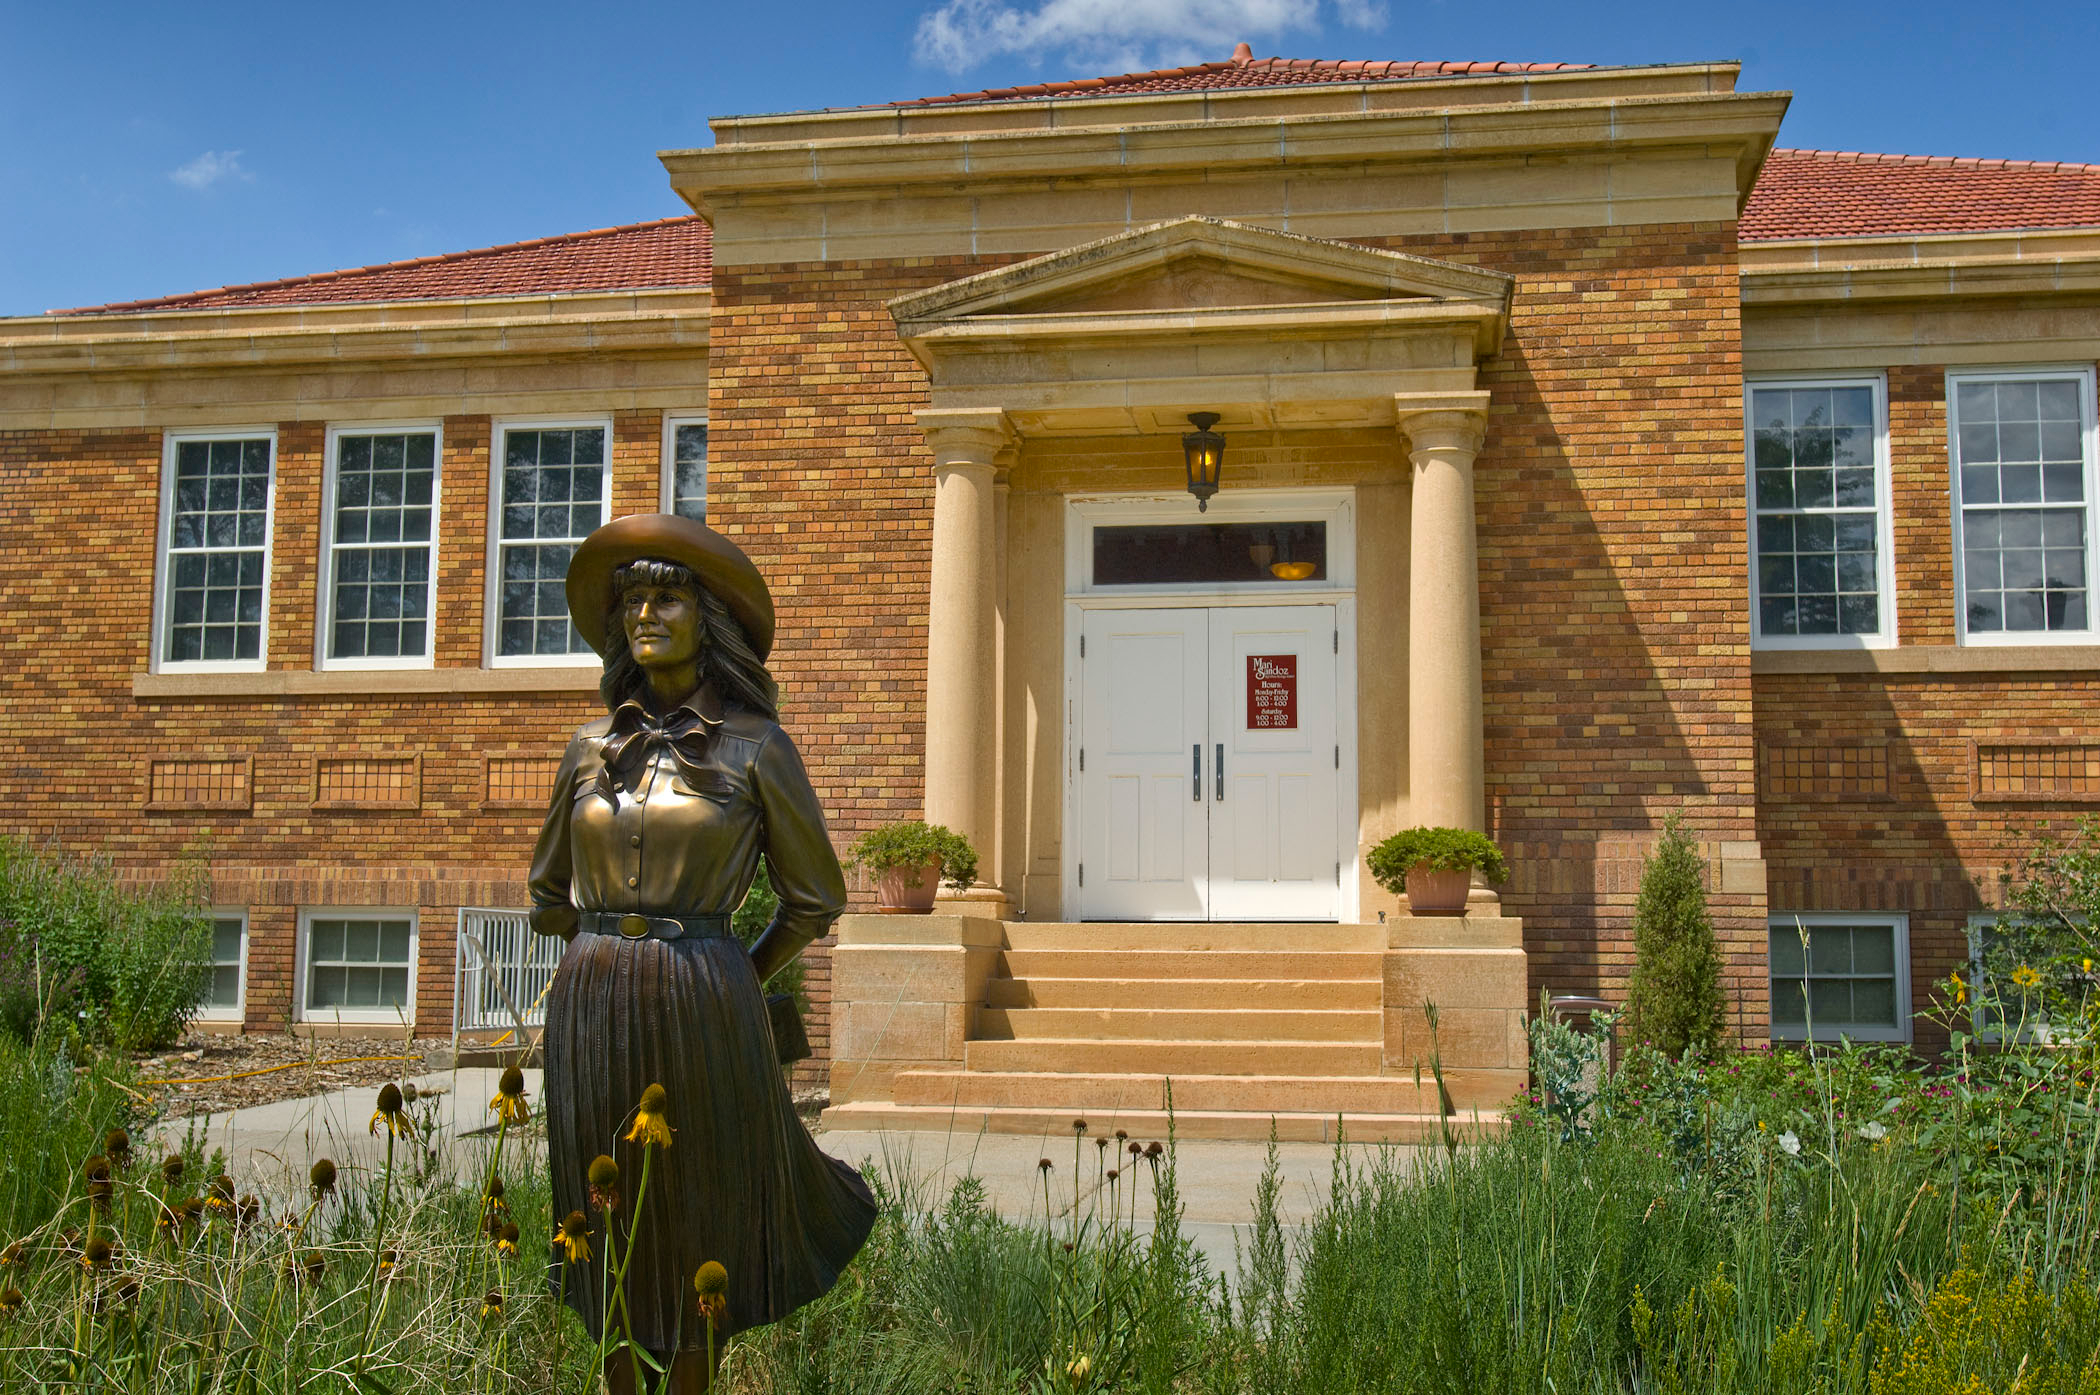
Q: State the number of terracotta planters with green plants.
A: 2